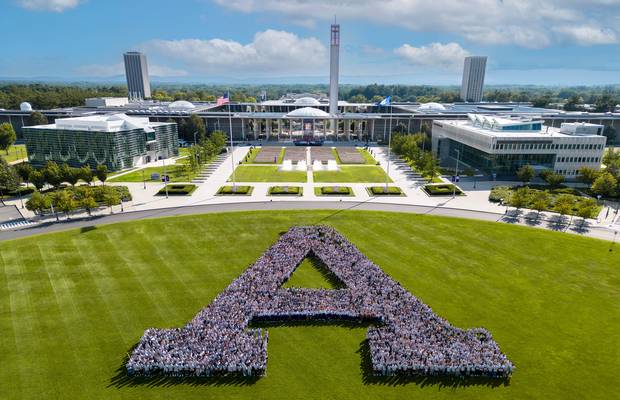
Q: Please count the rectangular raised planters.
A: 6